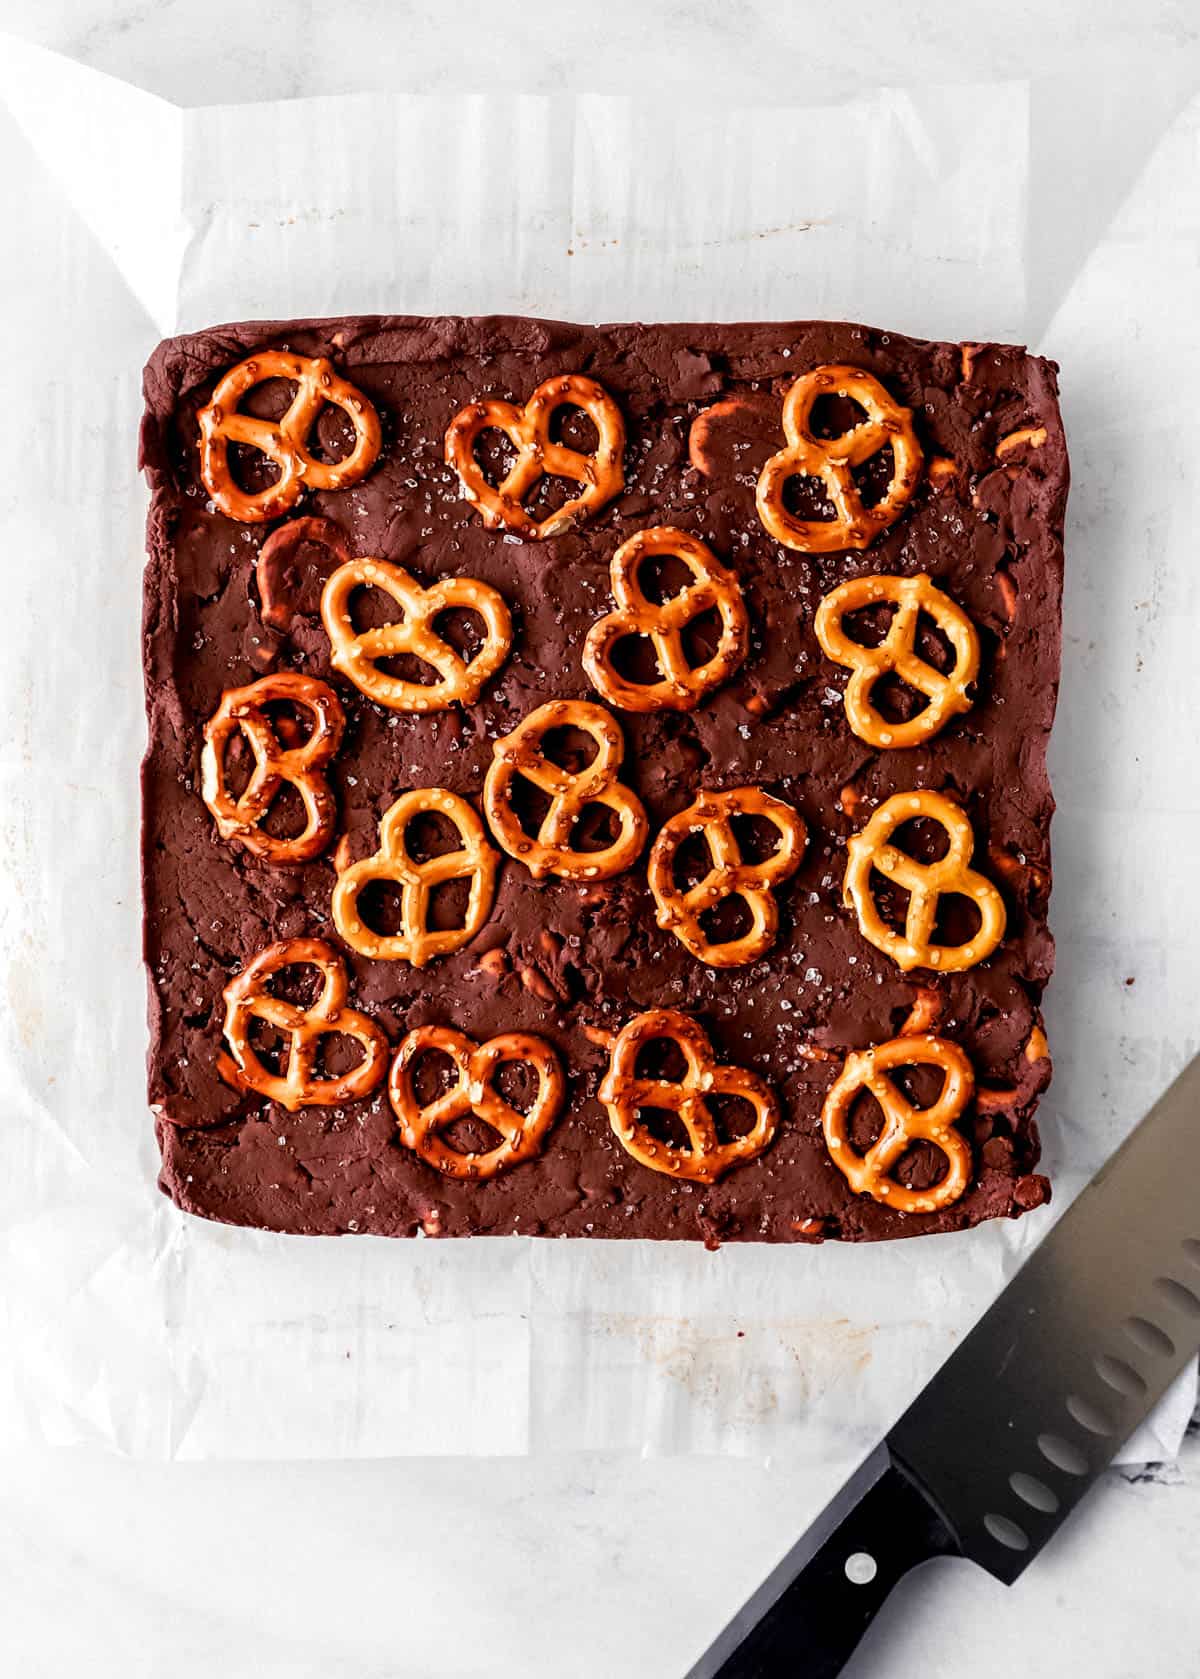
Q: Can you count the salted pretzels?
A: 15